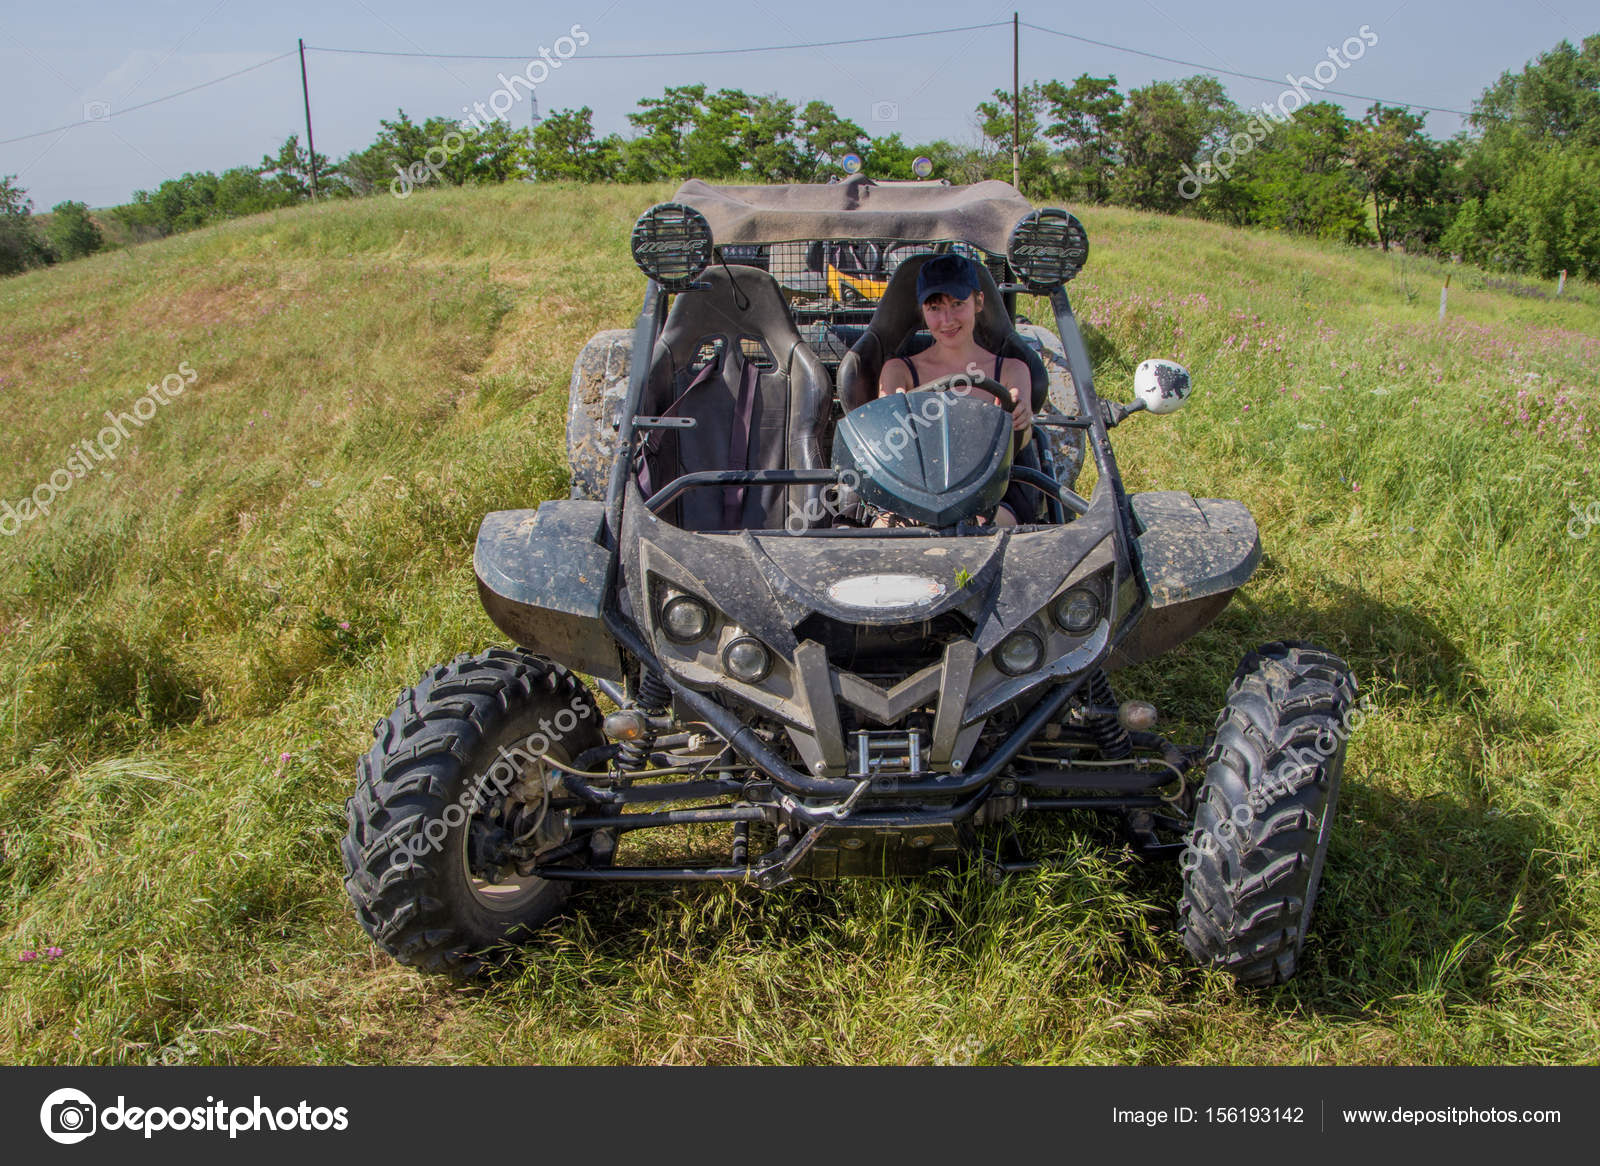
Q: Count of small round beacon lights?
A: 2